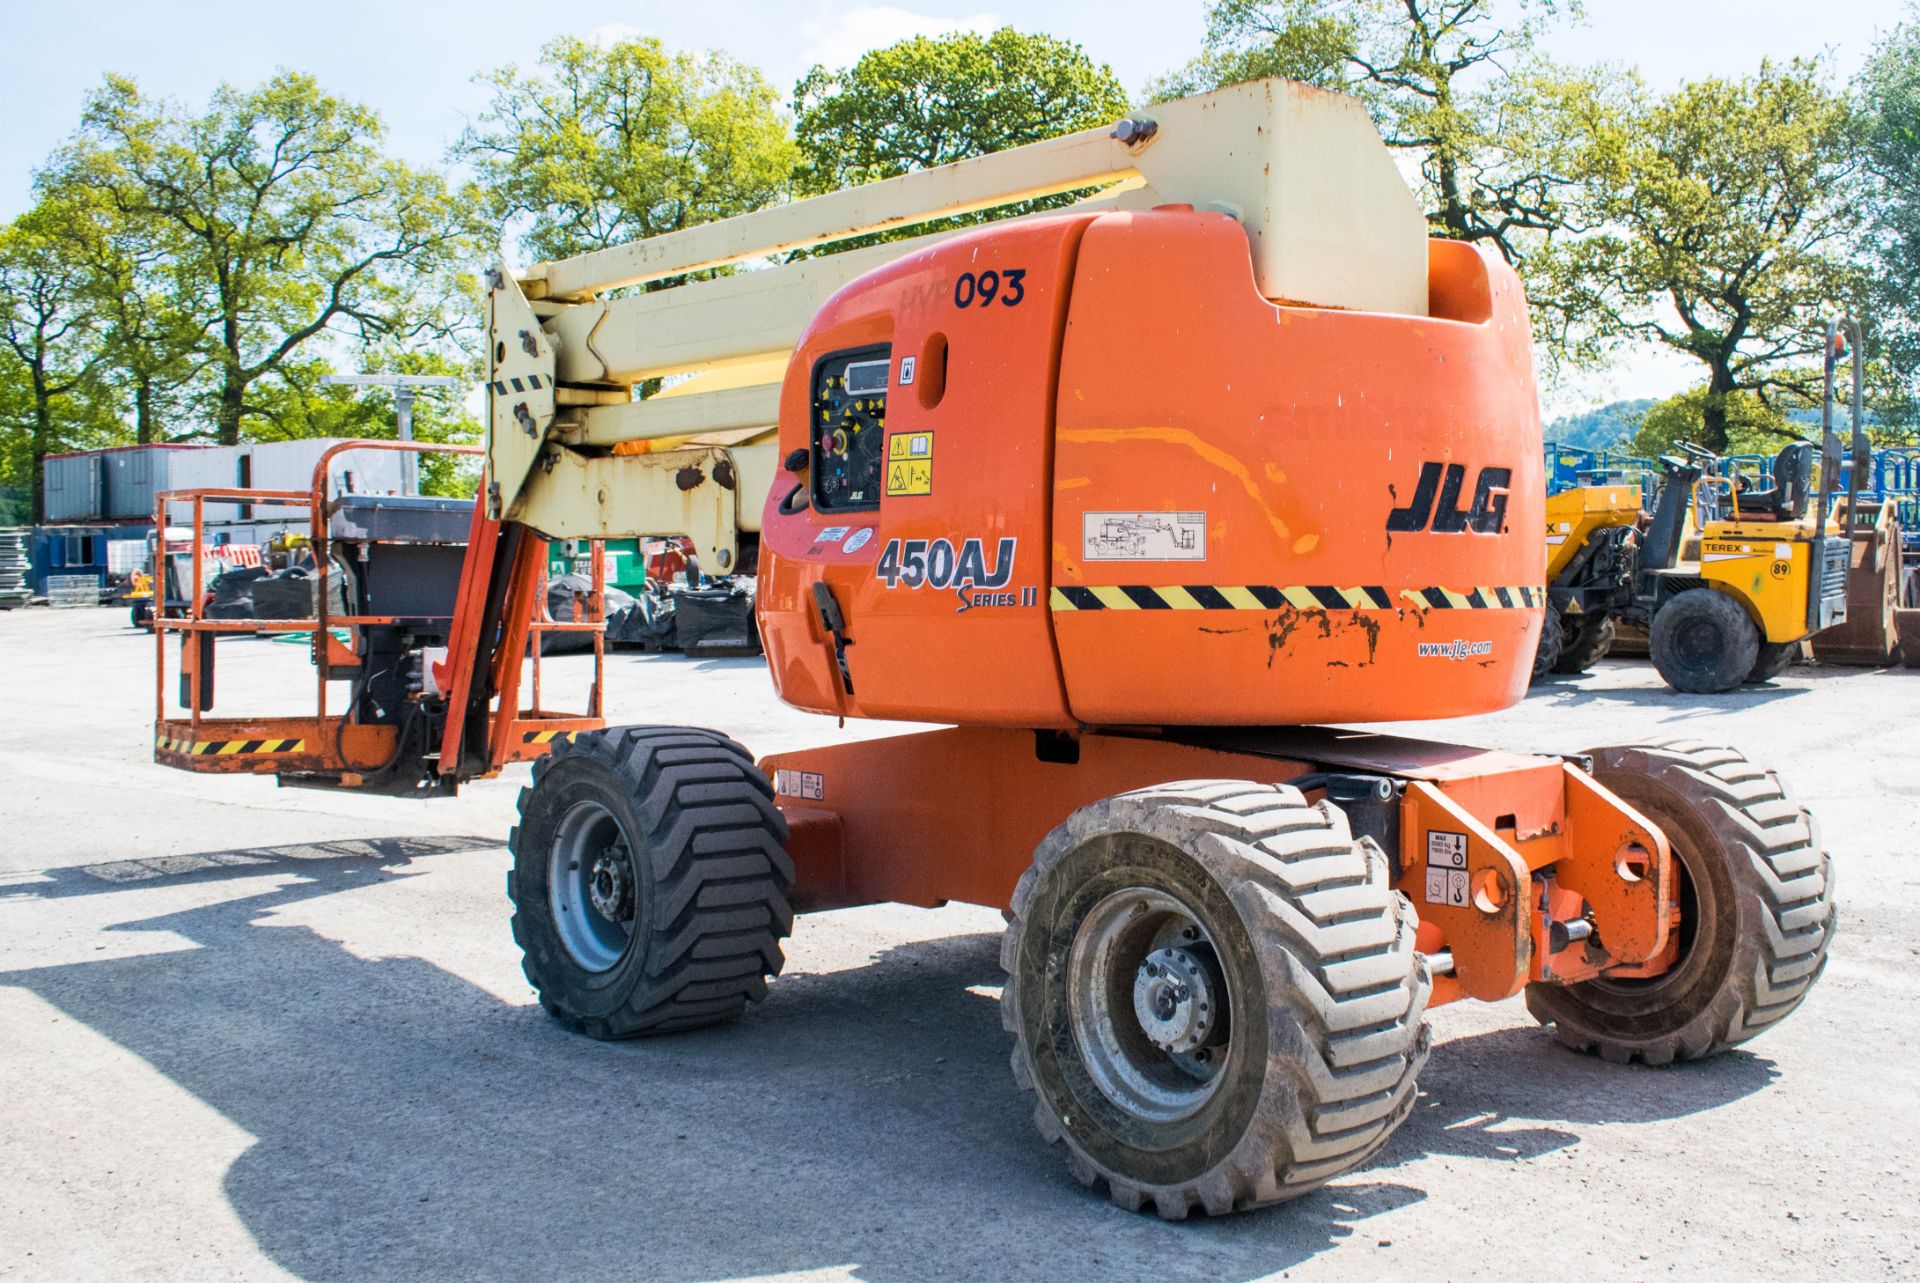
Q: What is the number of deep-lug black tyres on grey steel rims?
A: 3